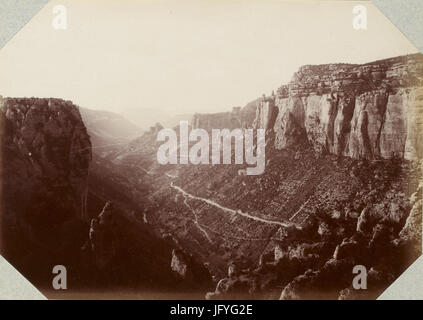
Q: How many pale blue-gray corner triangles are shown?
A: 4